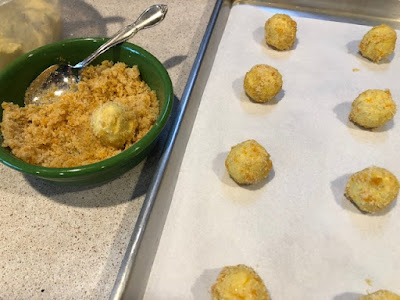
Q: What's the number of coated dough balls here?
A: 8